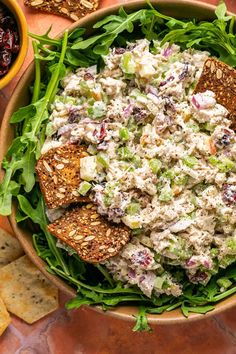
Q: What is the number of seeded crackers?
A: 4